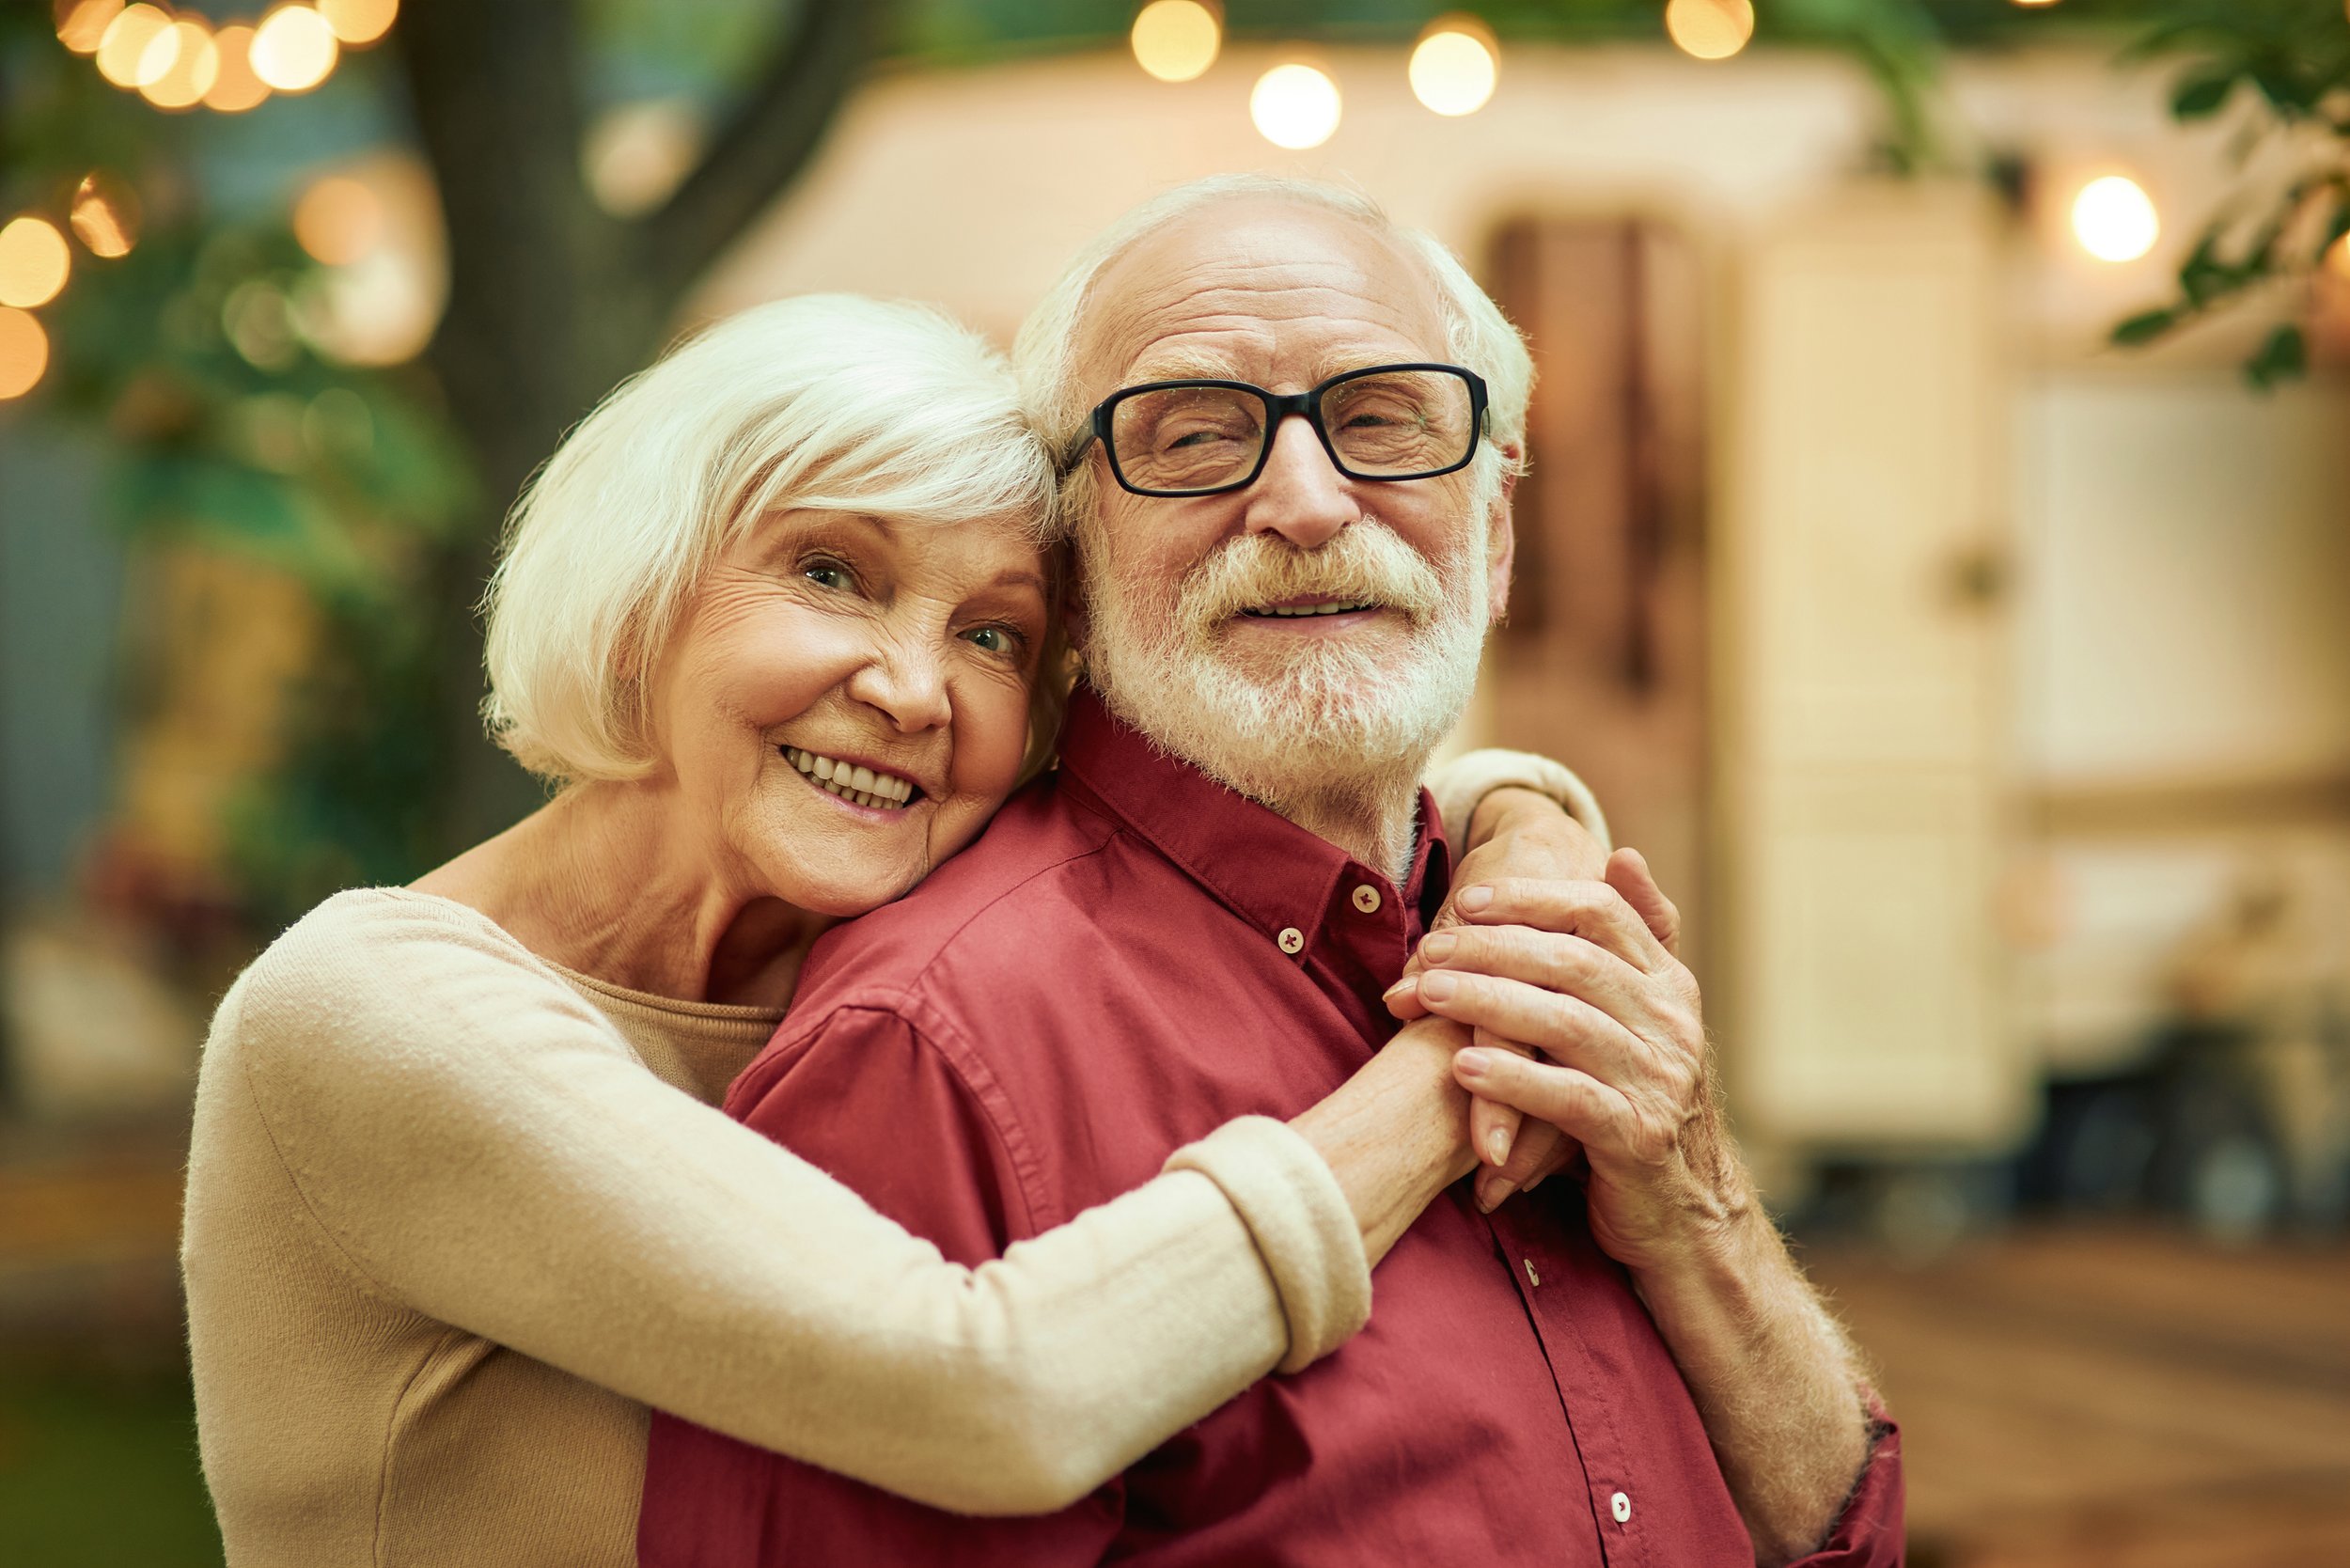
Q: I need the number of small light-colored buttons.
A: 4